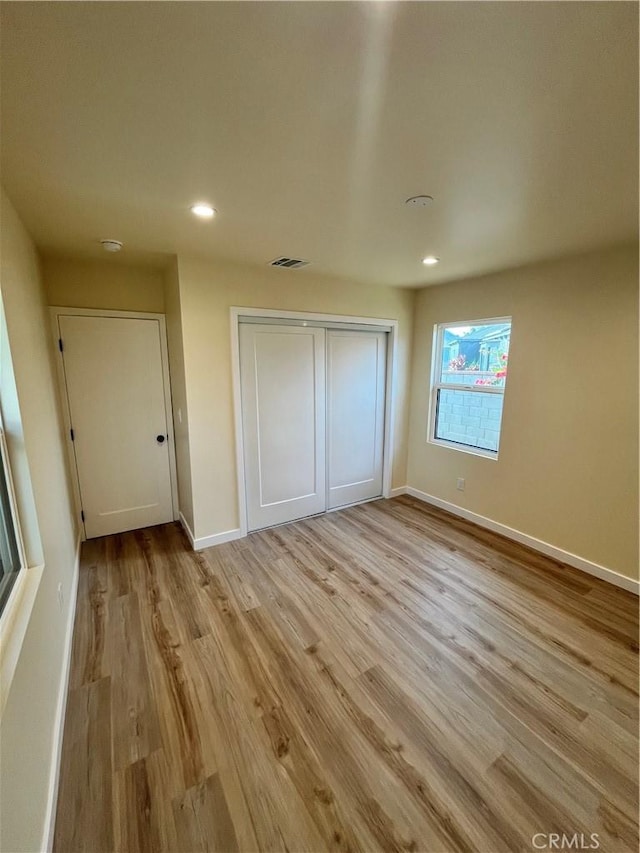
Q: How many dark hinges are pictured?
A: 3